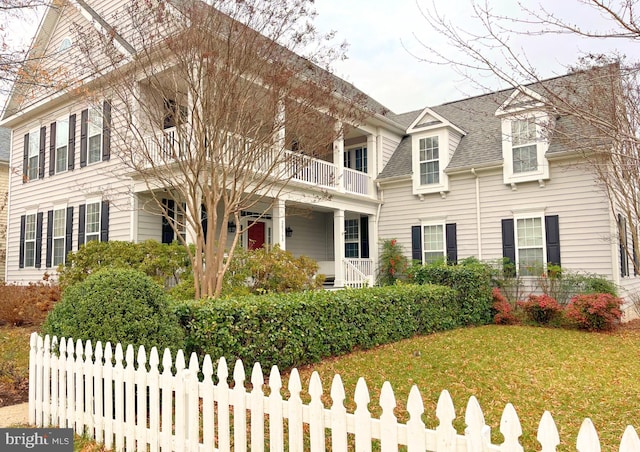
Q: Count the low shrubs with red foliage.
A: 3